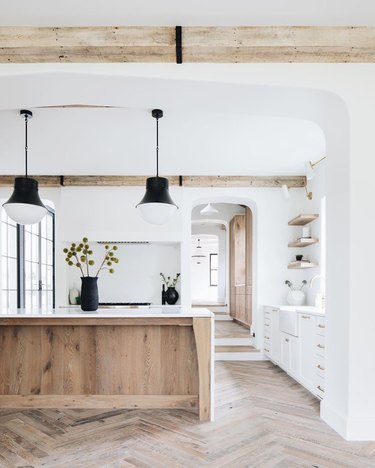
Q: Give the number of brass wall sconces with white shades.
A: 2